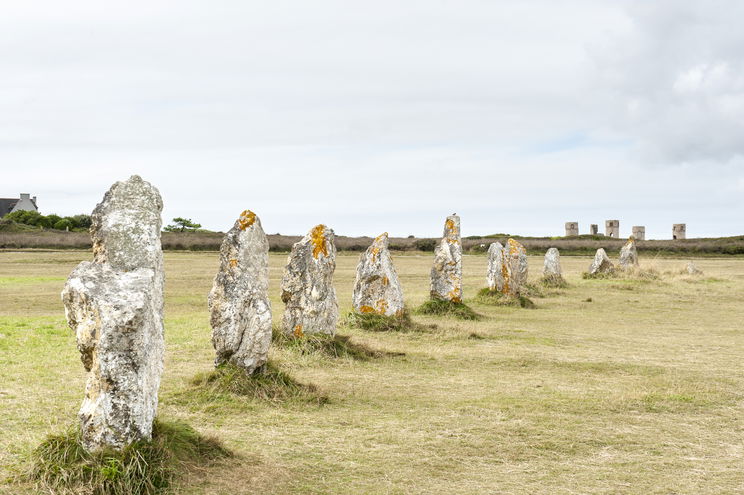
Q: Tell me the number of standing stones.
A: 11